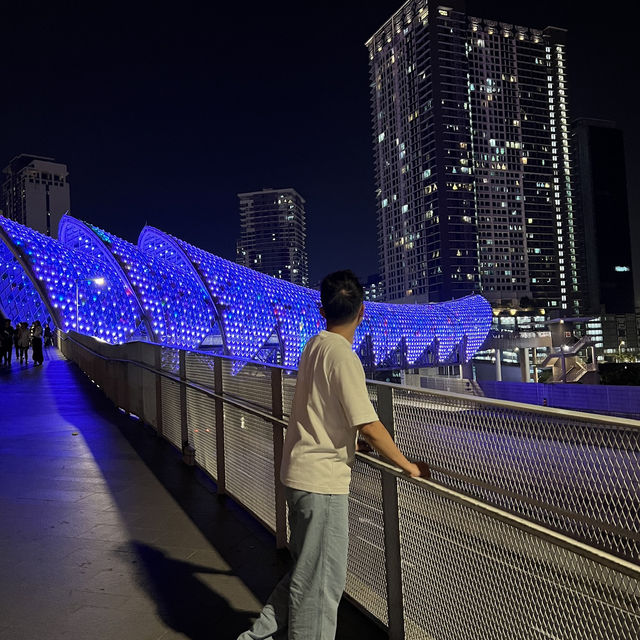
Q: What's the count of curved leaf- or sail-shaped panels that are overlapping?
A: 3